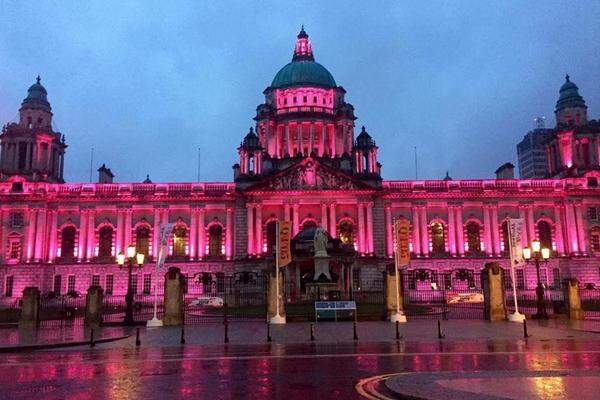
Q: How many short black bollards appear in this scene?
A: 10